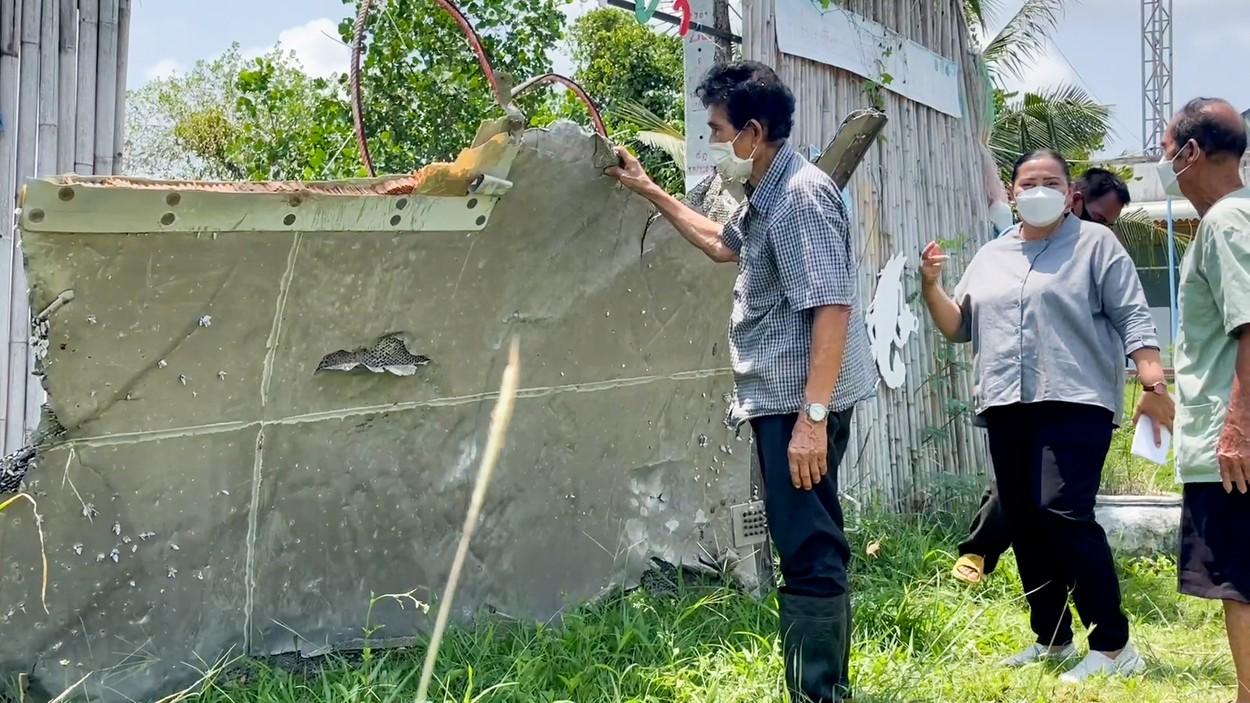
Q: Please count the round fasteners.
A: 10